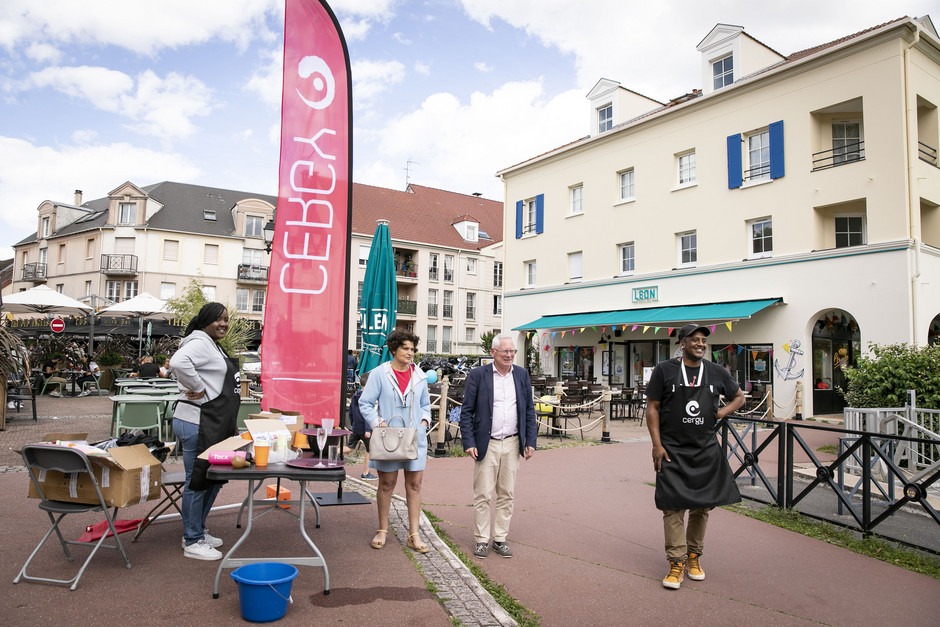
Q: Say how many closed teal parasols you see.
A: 1